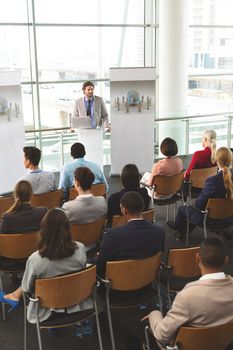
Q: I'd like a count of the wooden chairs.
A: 13